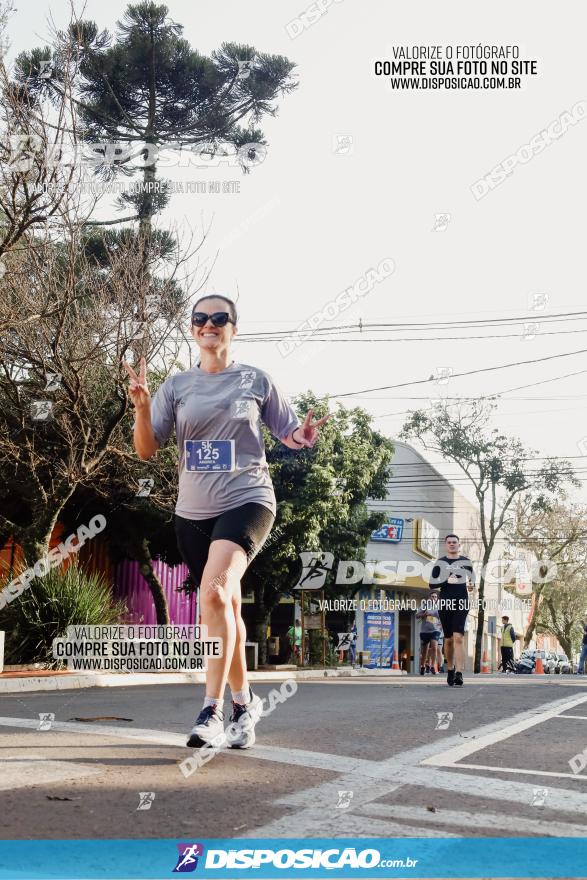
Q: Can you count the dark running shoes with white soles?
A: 2